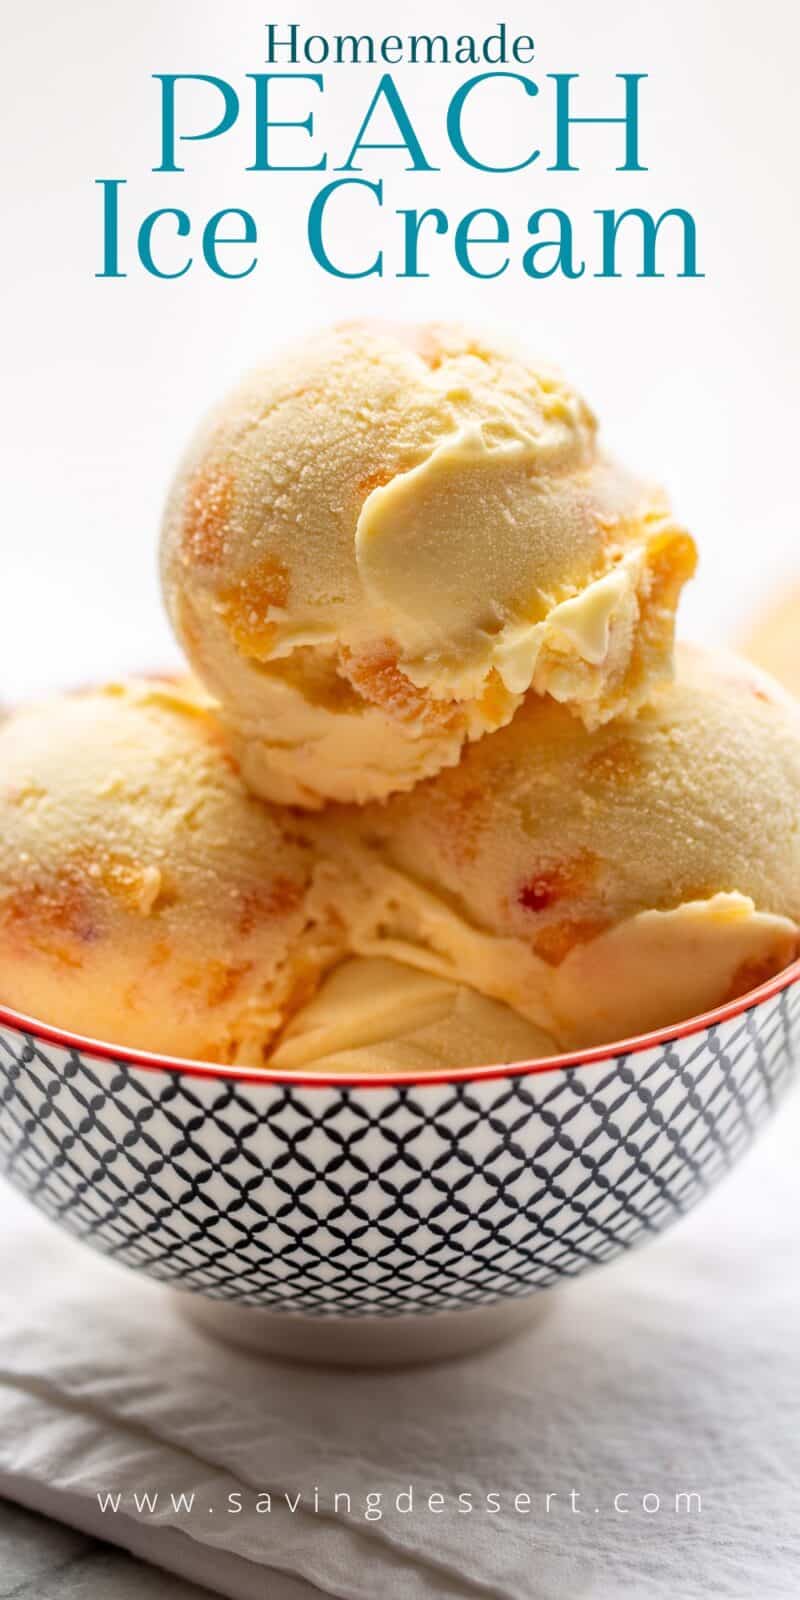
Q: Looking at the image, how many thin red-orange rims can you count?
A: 1